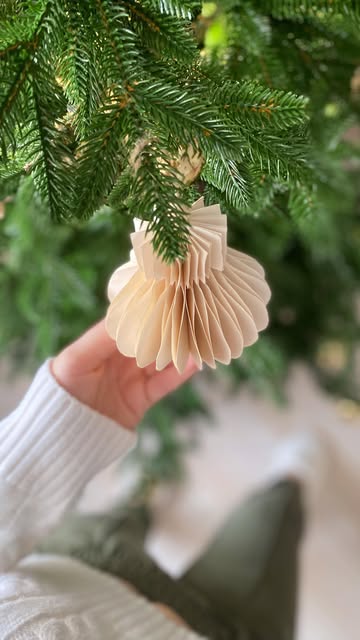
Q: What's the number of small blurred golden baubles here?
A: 2